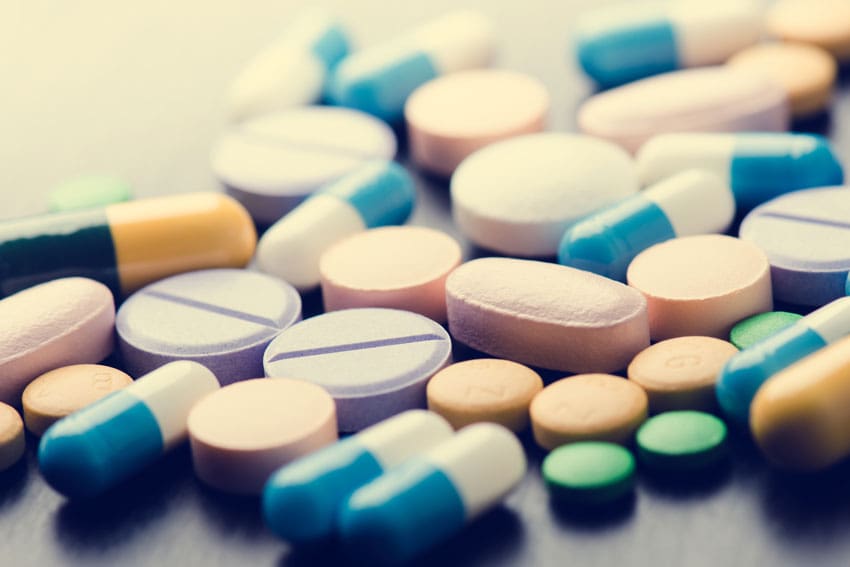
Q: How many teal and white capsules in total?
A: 10